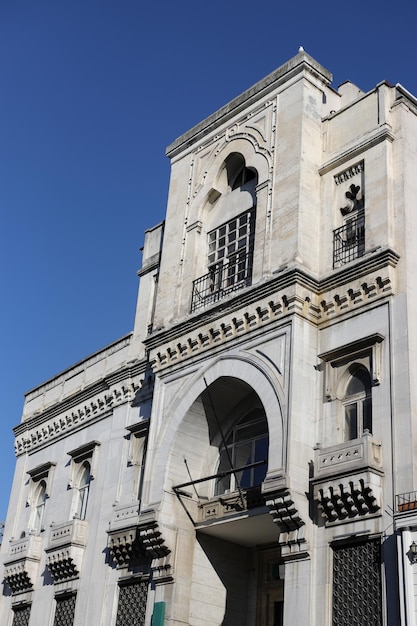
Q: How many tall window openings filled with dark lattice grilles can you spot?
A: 4